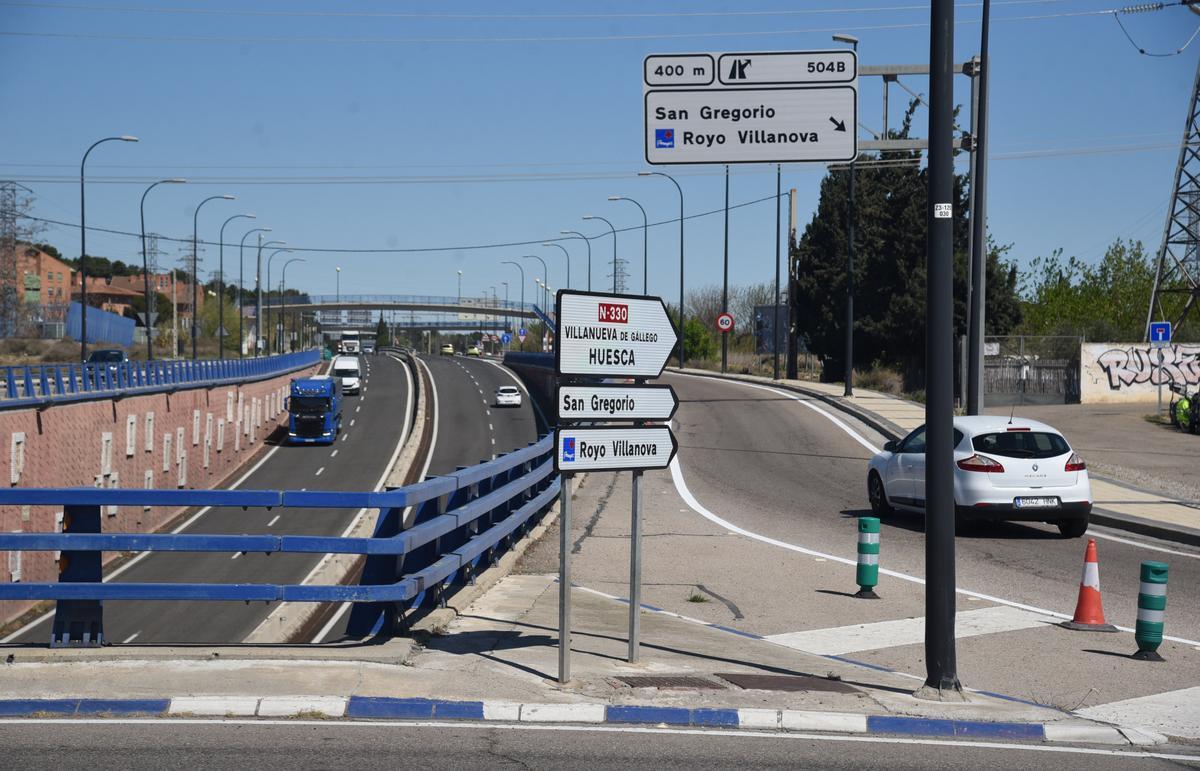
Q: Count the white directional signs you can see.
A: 4